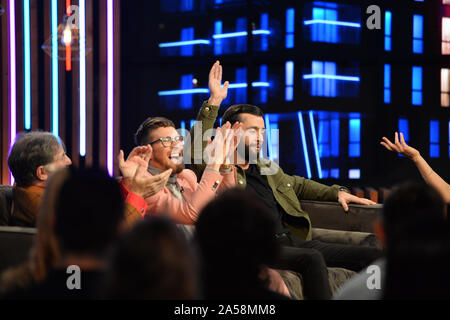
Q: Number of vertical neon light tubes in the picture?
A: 6